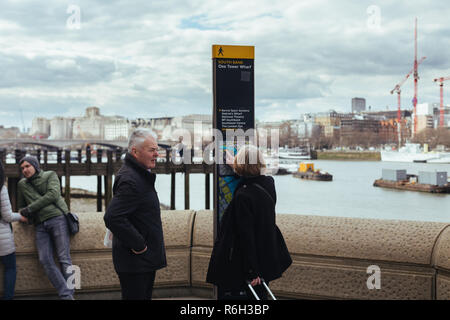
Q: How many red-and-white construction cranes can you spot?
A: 3